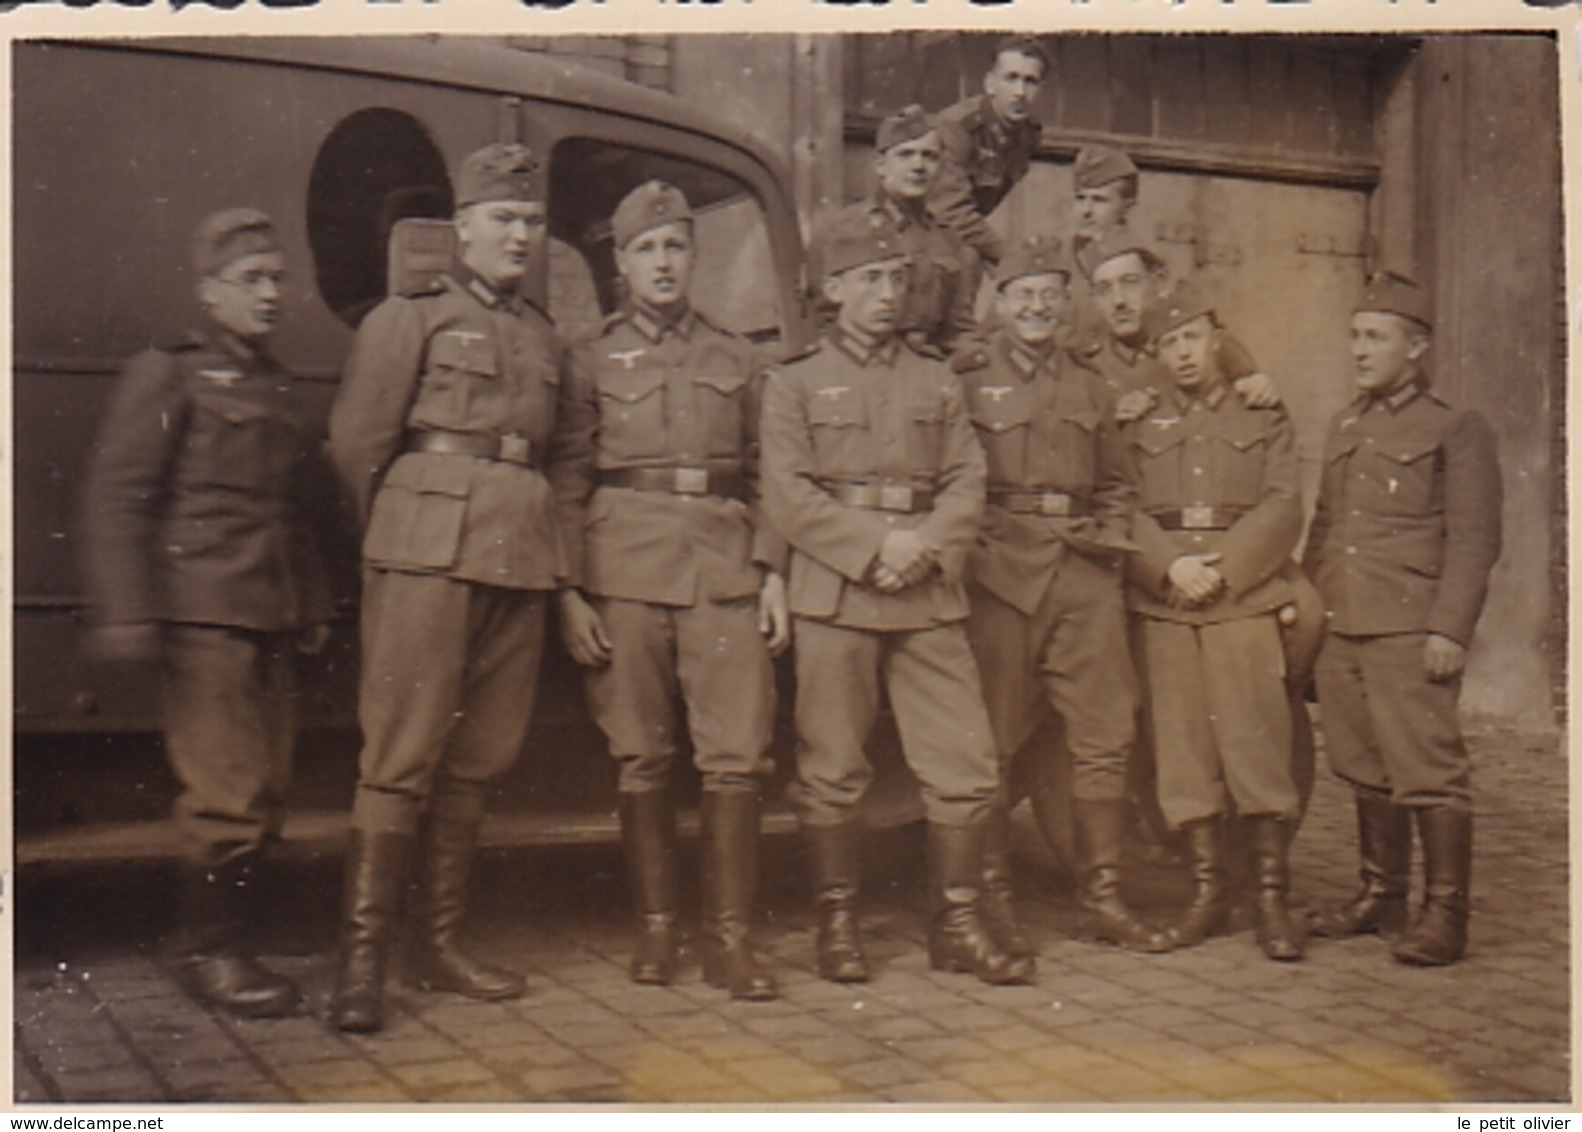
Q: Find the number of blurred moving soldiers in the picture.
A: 1